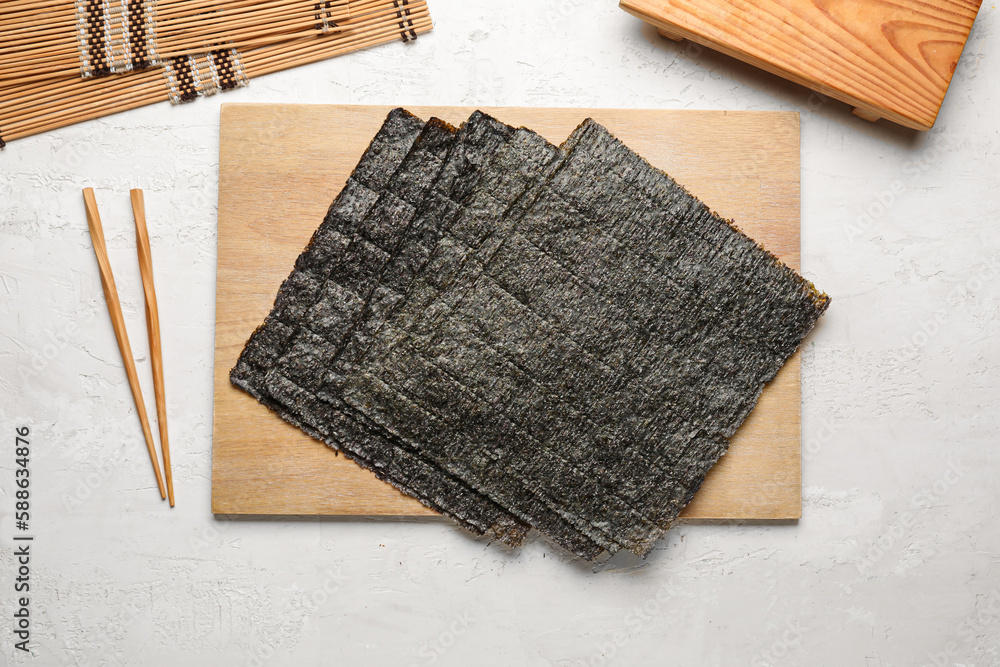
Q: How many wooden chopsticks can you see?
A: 2